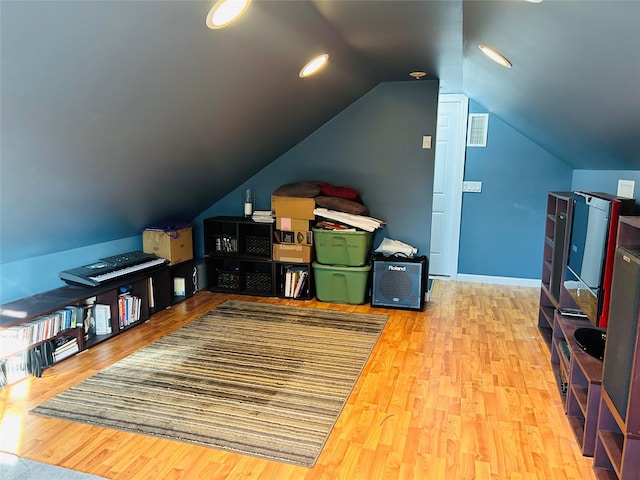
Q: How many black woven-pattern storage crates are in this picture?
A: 3